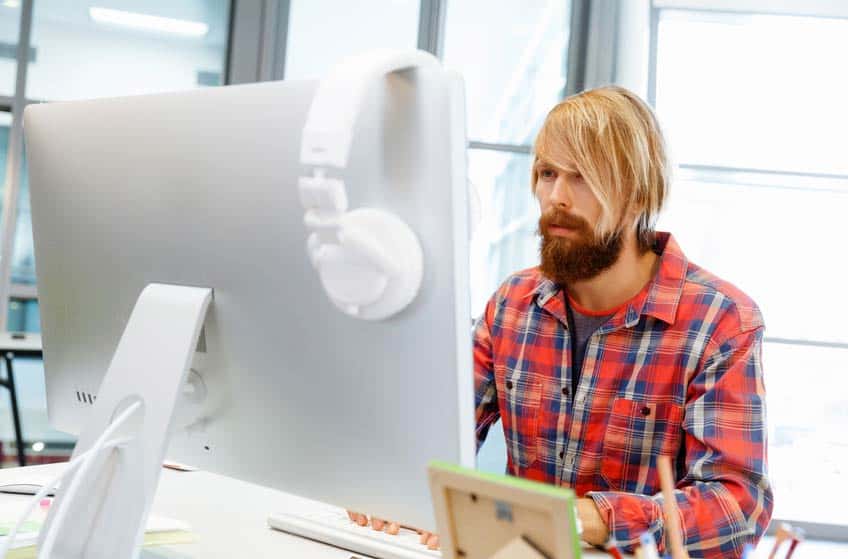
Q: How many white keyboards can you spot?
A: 1